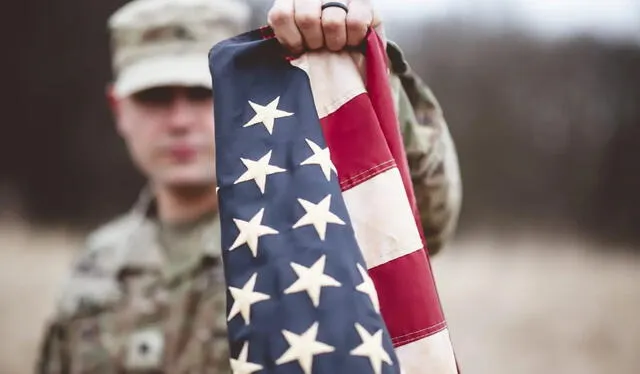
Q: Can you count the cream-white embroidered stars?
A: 11